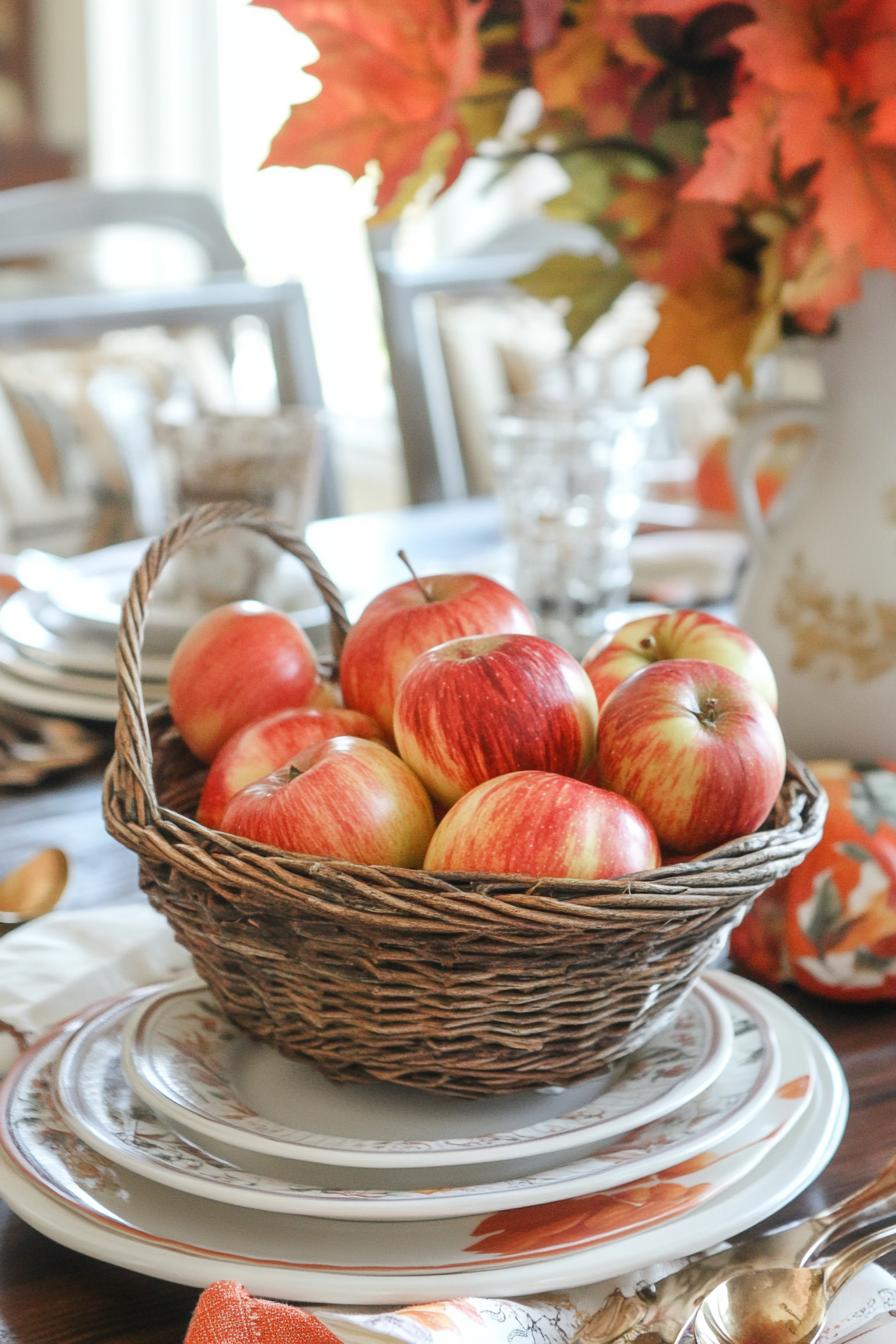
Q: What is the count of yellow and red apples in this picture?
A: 8